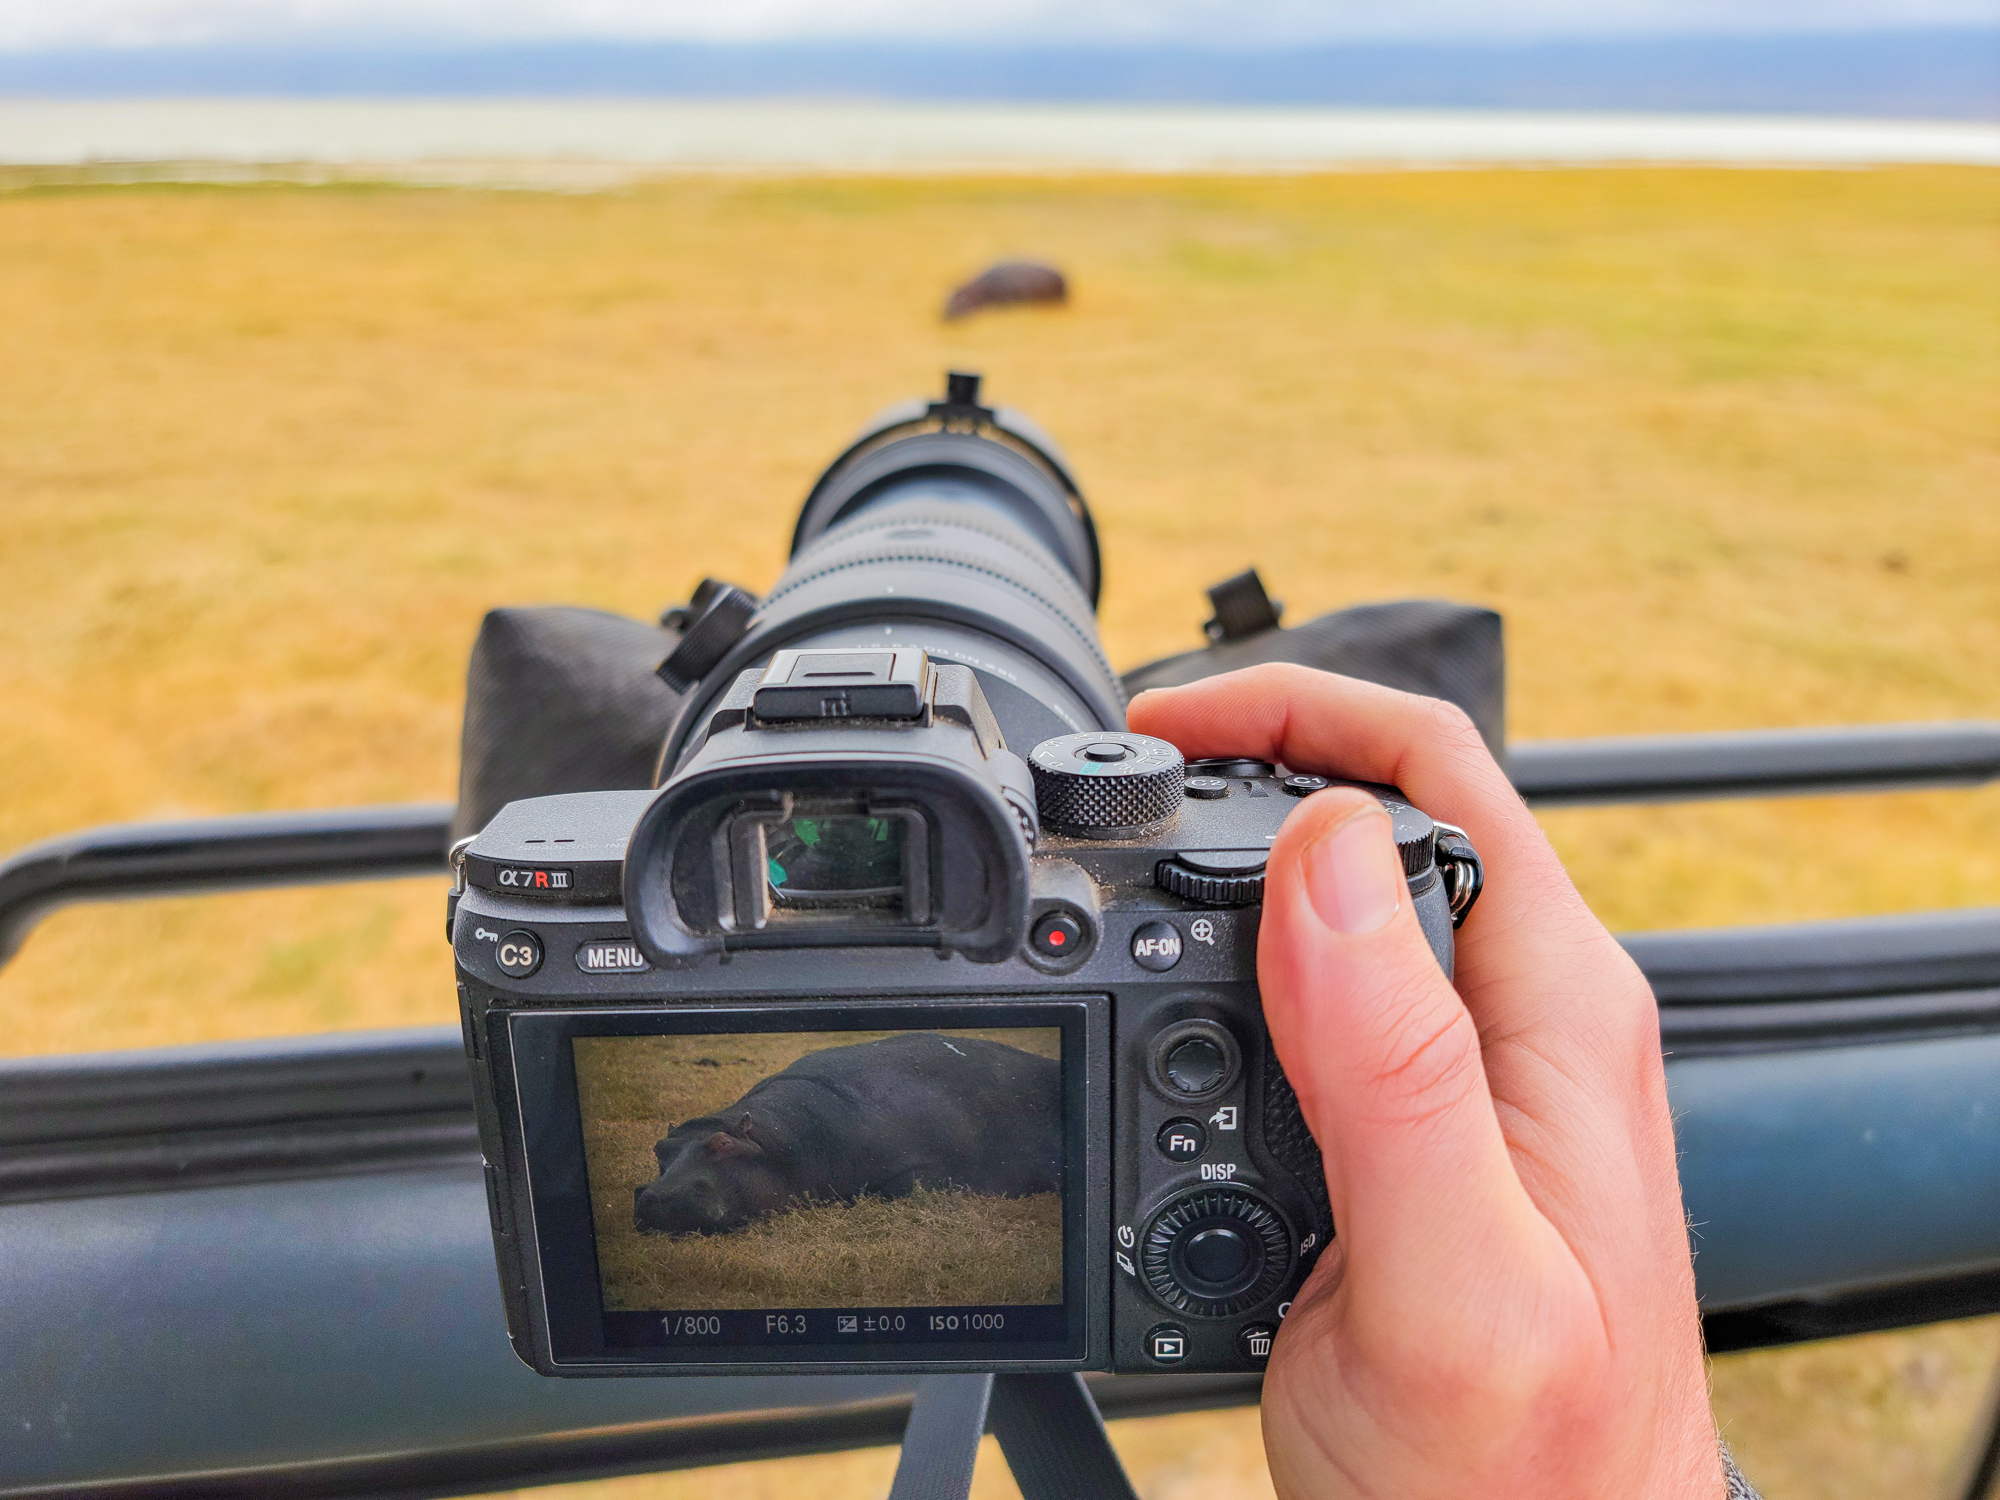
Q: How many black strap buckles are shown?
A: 2